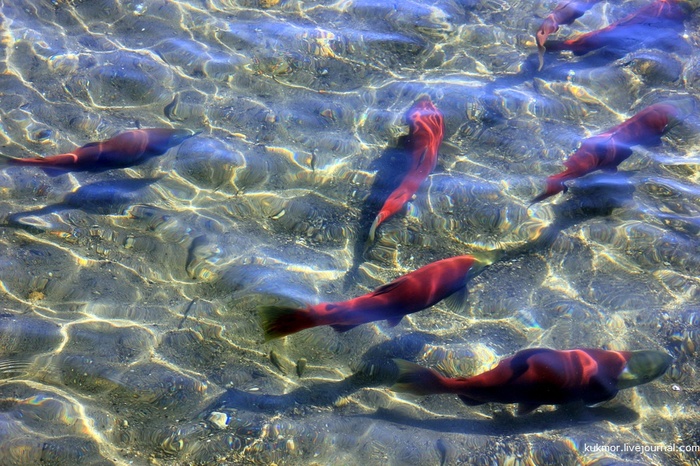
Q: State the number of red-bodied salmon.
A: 7